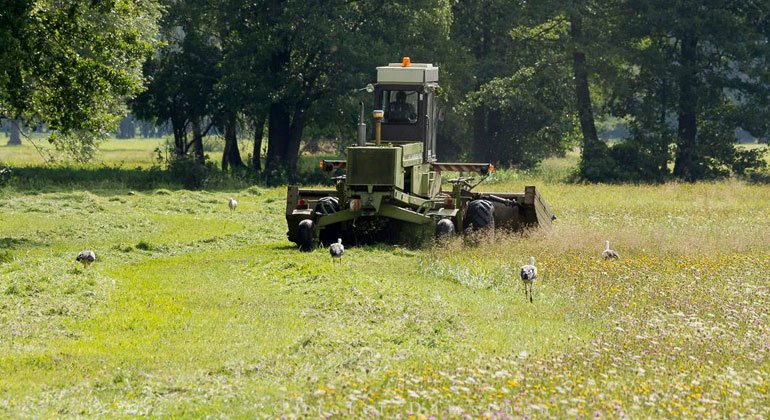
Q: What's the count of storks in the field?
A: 5